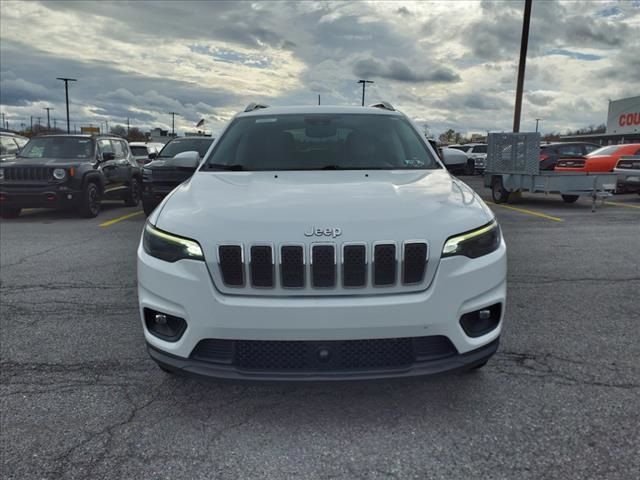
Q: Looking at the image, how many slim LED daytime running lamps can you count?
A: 2